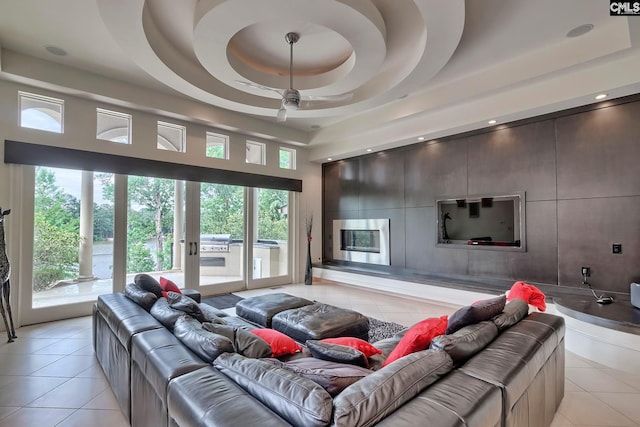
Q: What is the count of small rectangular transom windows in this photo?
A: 6